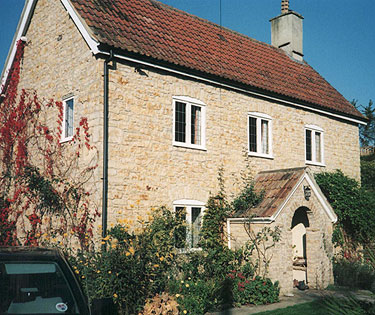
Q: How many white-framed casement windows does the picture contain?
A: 5